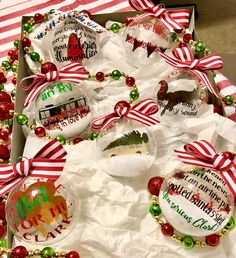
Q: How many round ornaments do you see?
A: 7